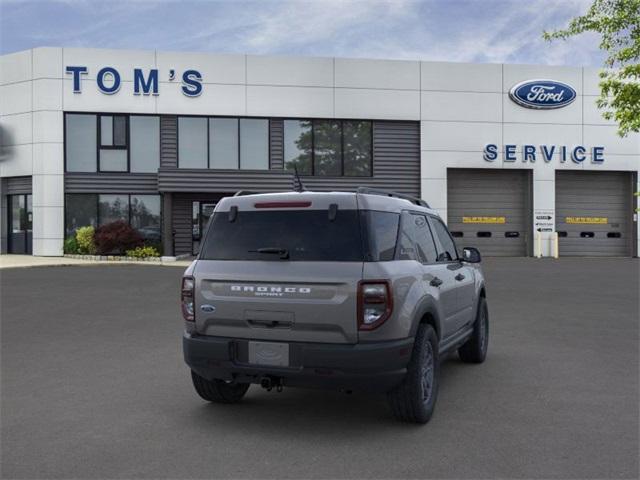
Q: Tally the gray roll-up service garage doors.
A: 2